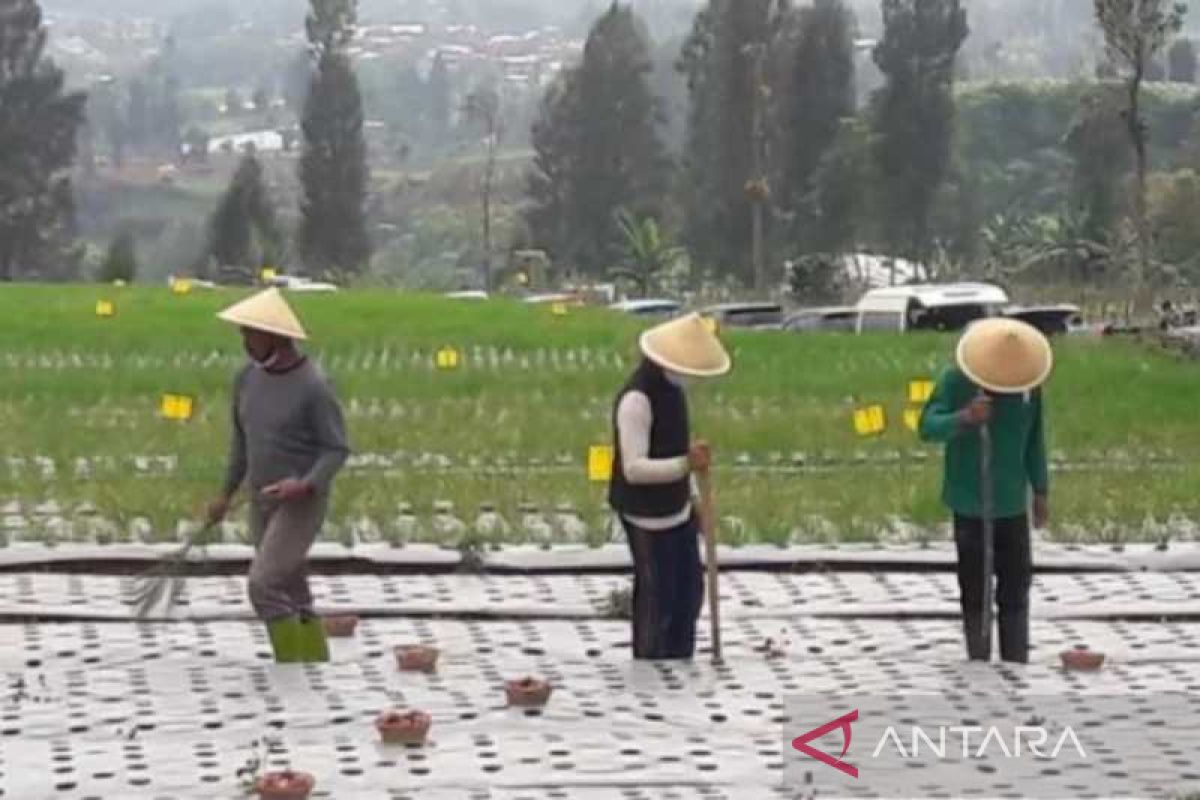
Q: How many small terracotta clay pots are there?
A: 6